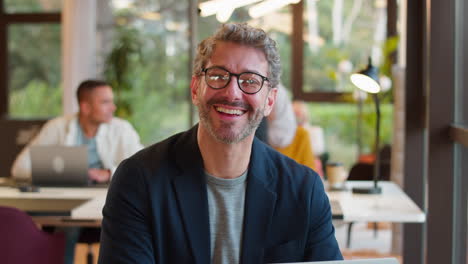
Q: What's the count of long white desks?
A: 2